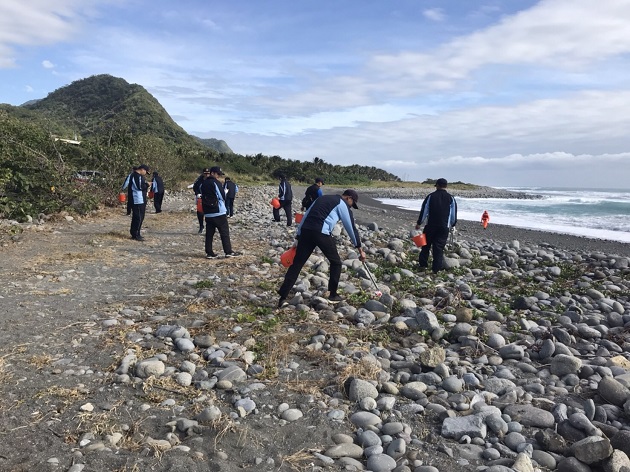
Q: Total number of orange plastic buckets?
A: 7